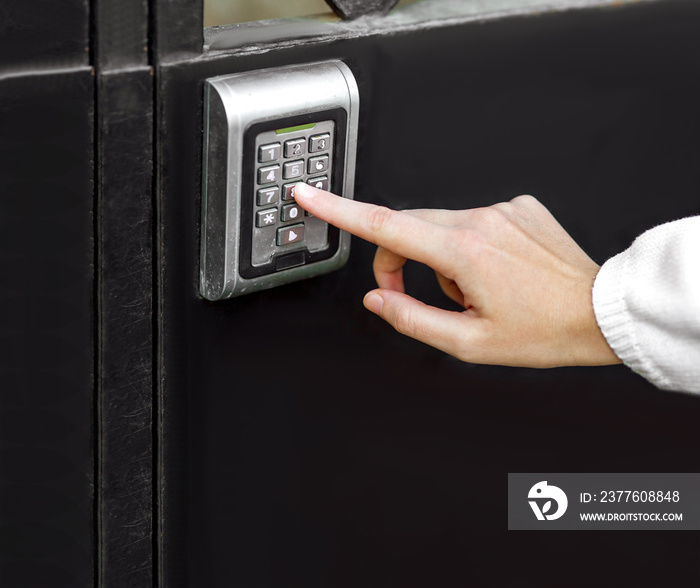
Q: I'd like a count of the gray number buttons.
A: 10